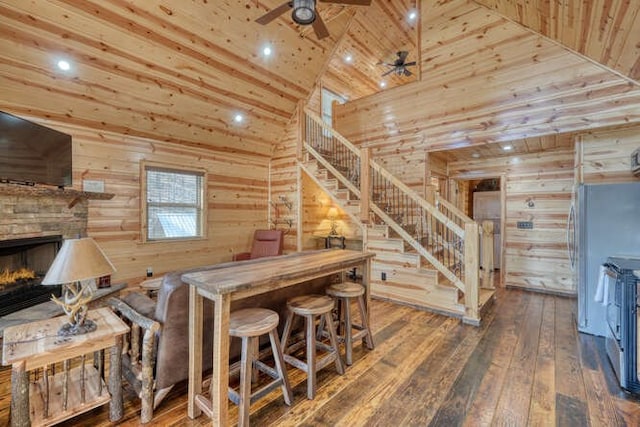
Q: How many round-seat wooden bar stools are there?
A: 3